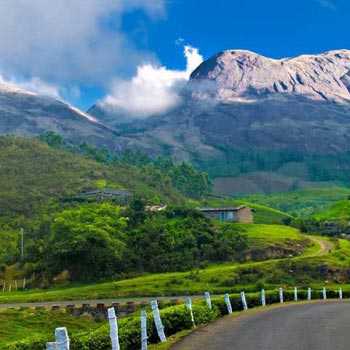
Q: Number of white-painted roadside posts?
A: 15